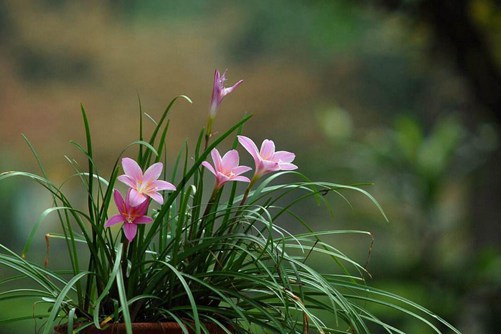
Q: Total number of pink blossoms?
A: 5